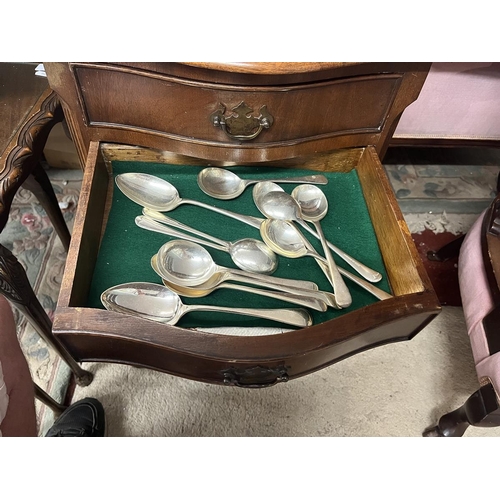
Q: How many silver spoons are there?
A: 12